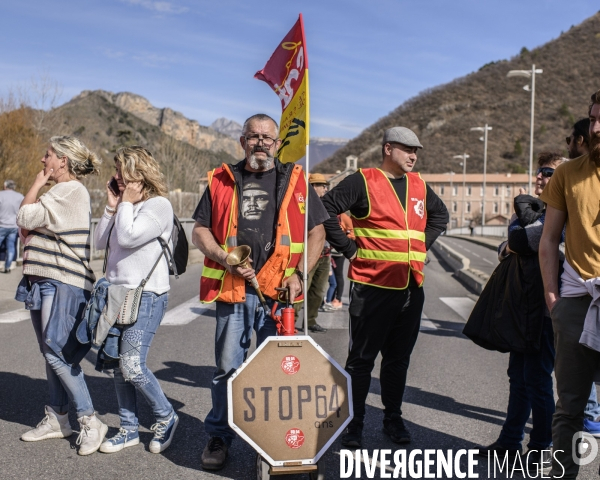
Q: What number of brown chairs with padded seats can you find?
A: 0